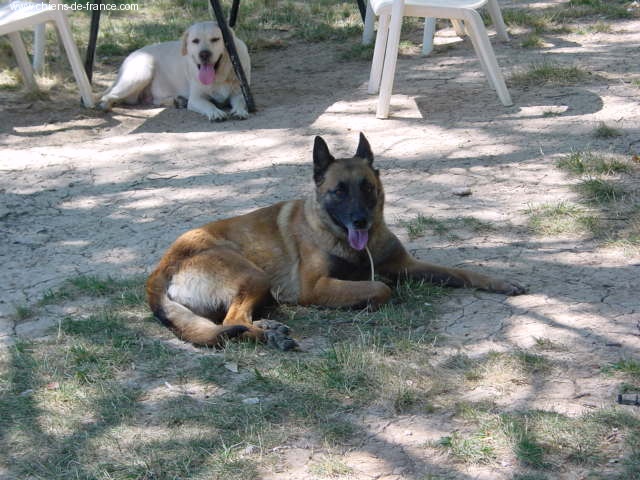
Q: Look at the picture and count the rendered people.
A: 0